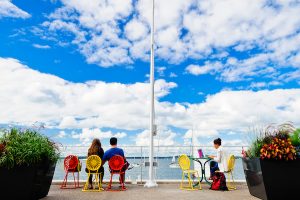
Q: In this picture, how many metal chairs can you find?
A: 5